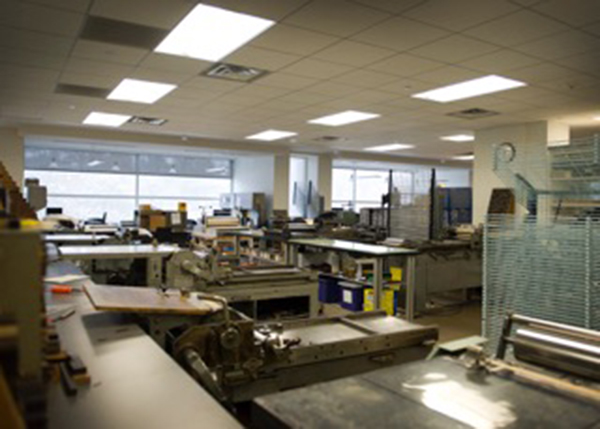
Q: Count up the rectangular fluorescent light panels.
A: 9